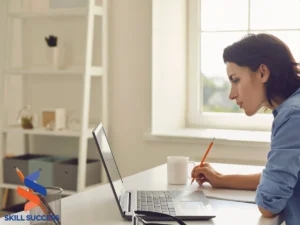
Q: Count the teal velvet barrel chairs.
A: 0